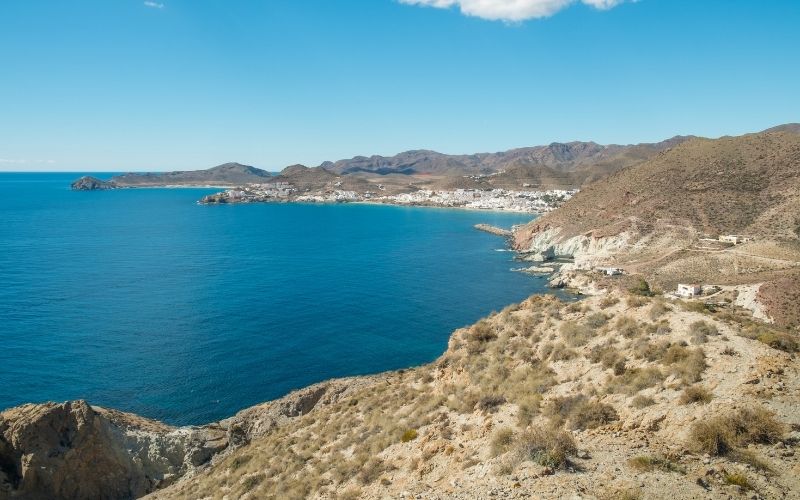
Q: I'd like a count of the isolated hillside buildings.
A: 3